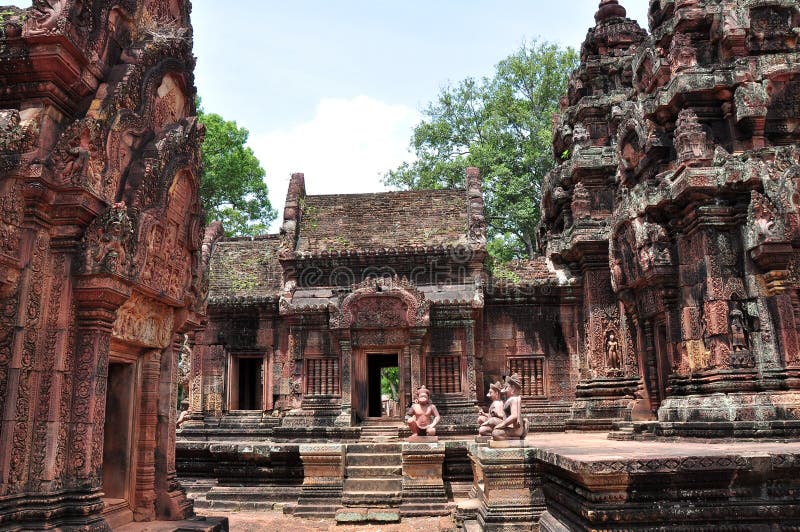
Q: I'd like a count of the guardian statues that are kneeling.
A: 3